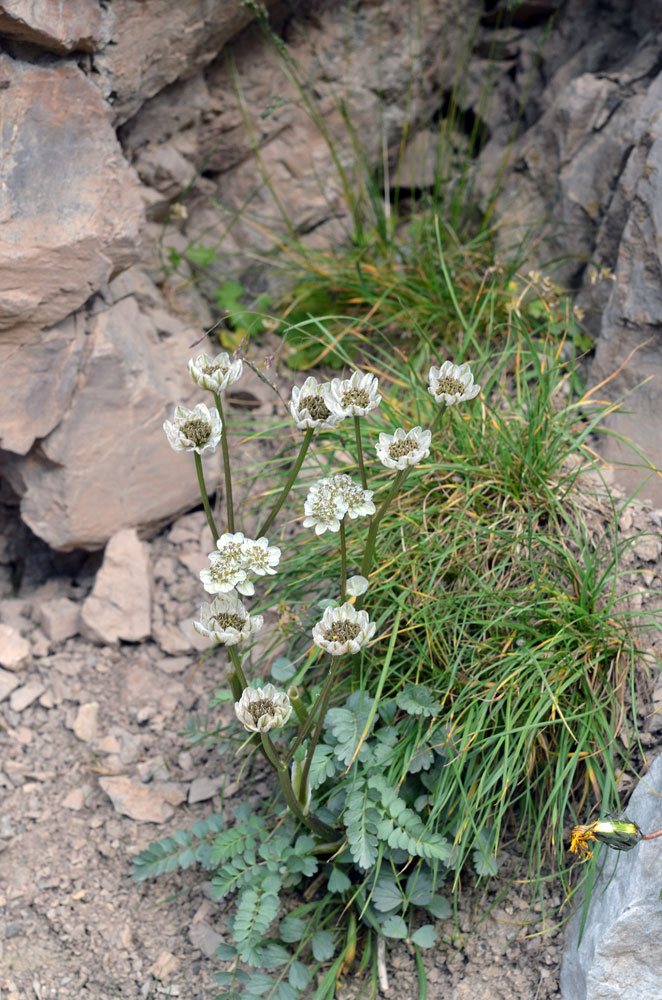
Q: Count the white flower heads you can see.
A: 11